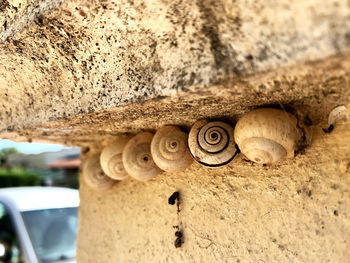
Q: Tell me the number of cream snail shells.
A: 5